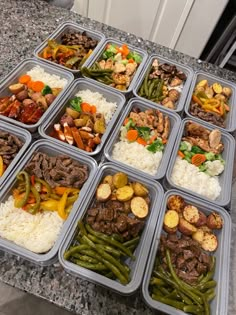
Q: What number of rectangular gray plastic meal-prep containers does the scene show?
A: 12